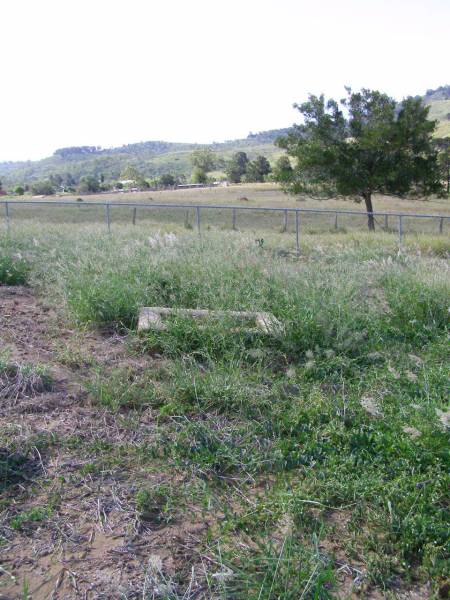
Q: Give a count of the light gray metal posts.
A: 5